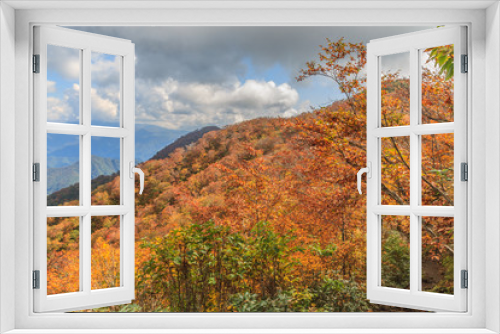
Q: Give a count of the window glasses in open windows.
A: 12